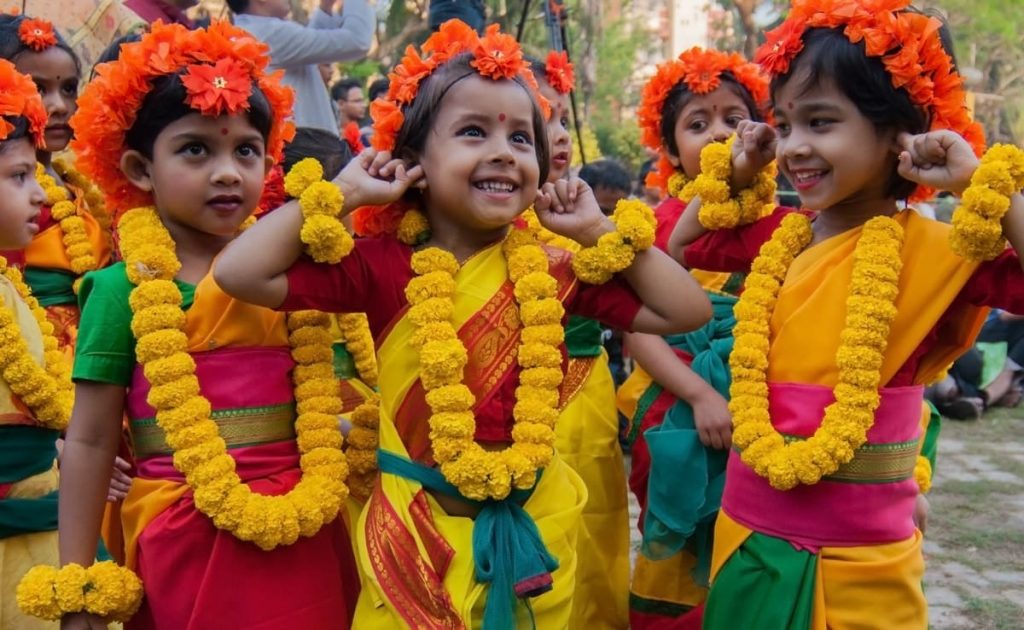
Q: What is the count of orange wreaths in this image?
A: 5